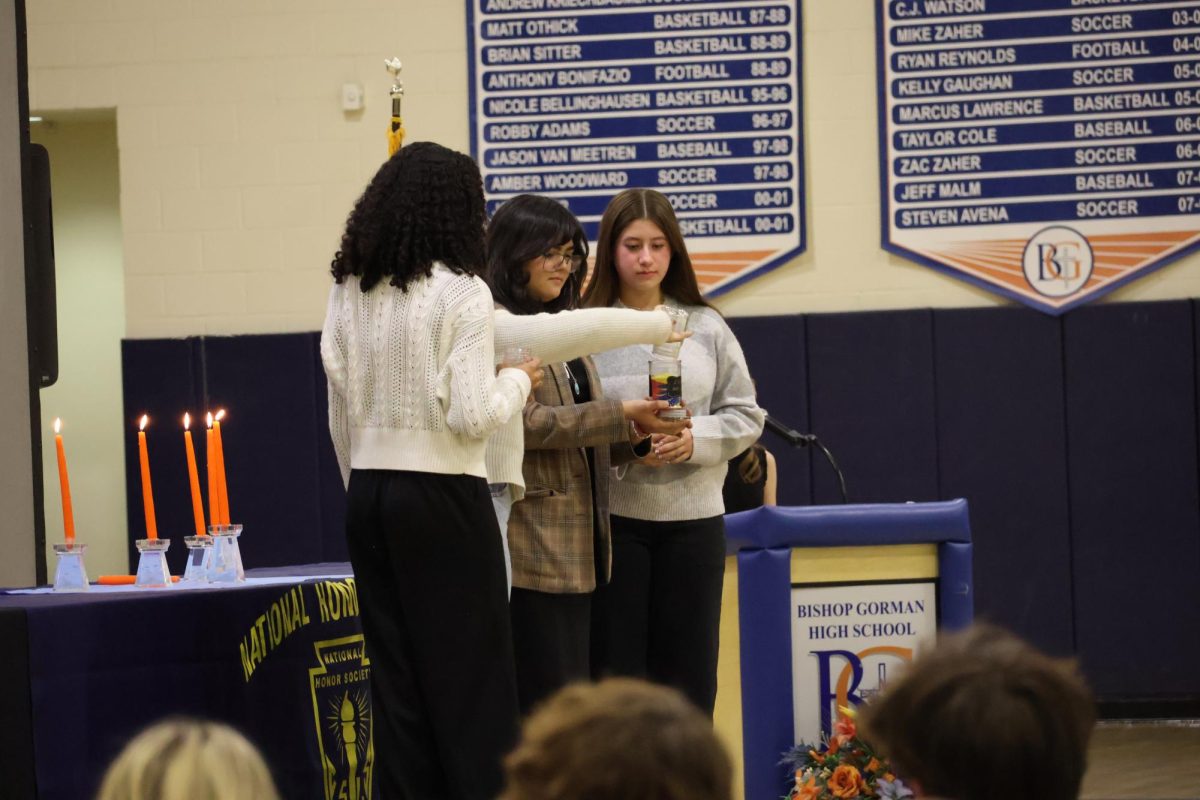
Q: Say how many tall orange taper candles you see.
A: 5